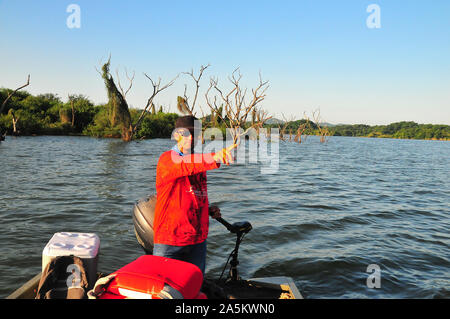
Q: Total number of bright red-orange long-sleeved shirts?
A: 1